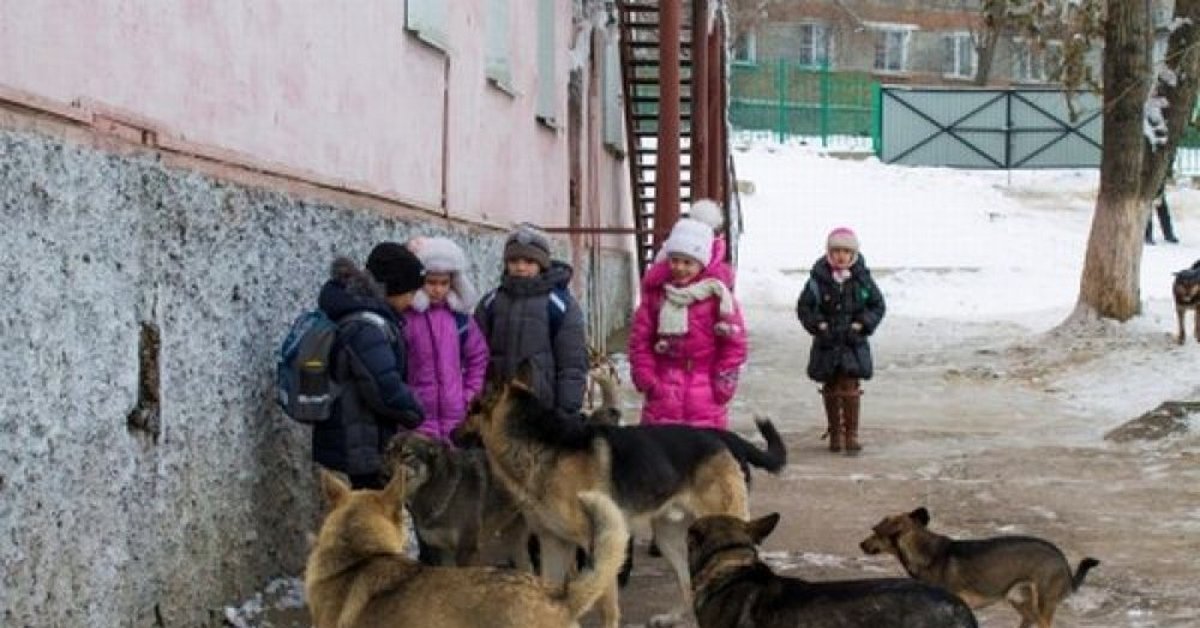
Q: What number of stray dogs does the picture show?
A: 6